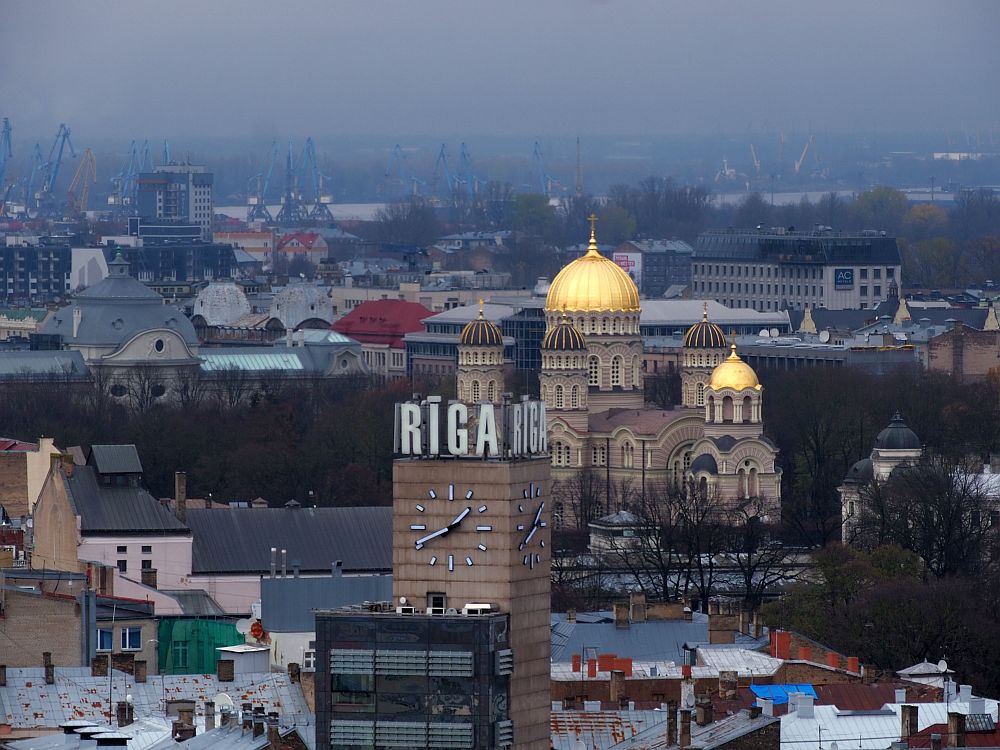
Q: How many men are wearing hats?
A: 0